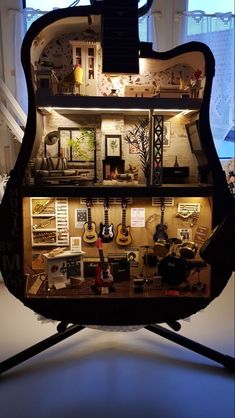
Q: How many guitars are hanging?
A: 4